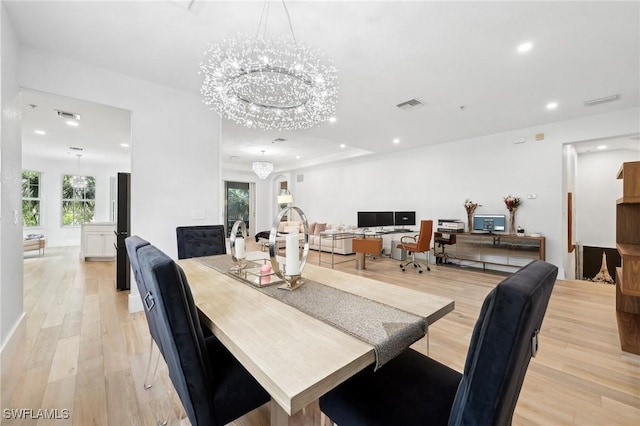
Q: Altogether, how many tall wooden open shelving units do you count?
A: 1